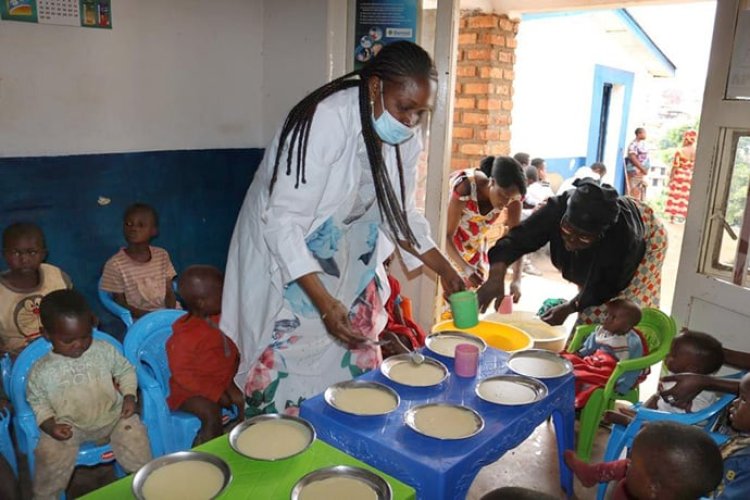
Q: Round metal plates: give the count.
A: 9